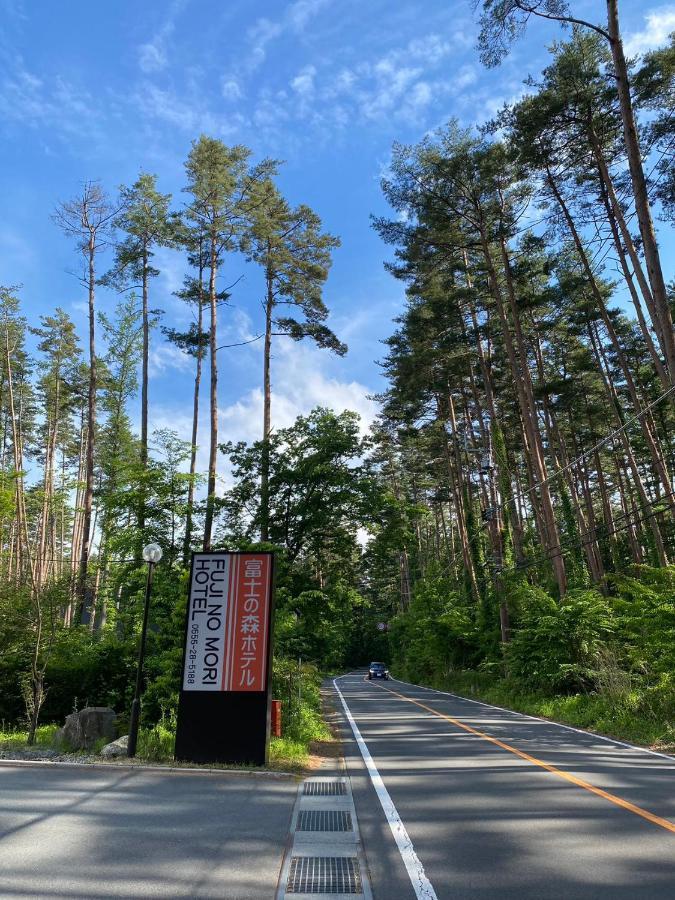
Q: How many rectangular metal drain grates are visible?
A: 3